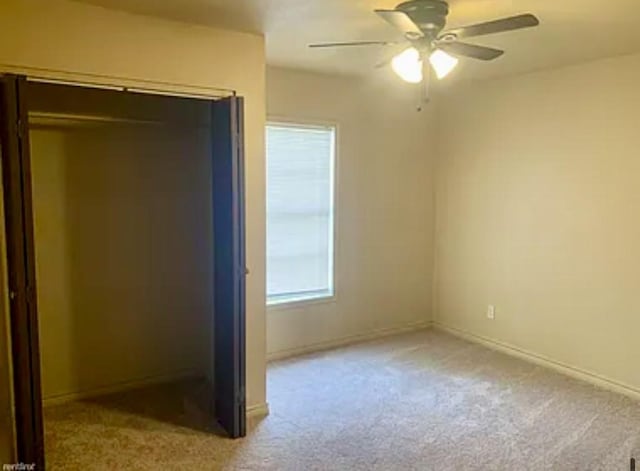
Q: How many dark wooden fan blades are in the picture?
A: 5